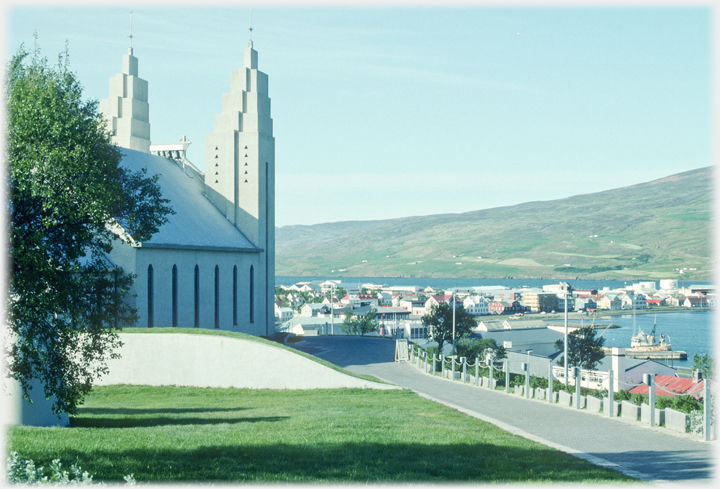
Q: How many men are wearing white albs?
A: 0